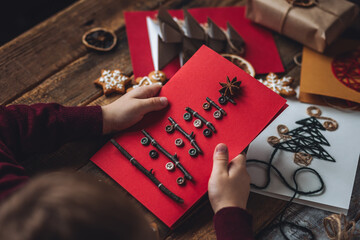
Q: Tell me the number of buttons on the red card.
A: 13